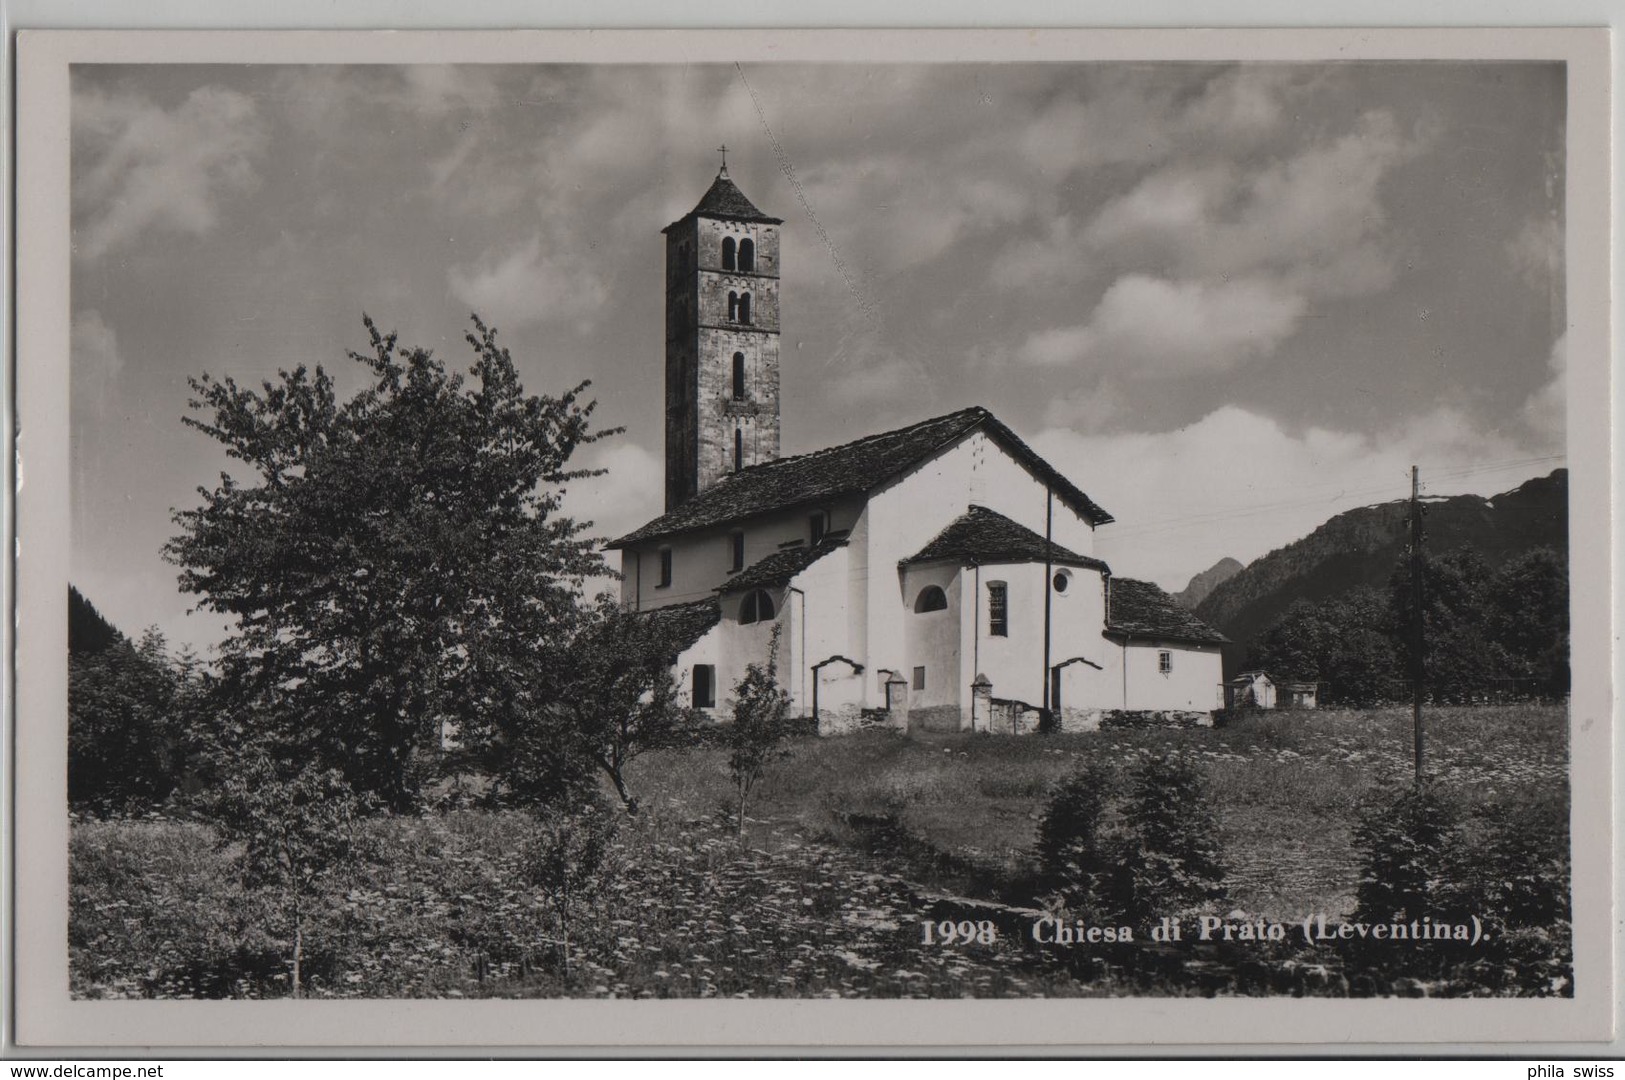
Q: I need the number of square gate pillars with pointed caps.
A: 2